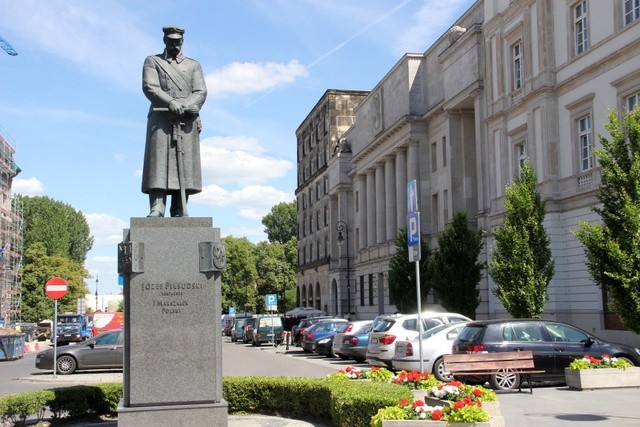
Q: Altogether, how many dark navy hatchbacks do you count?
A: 1